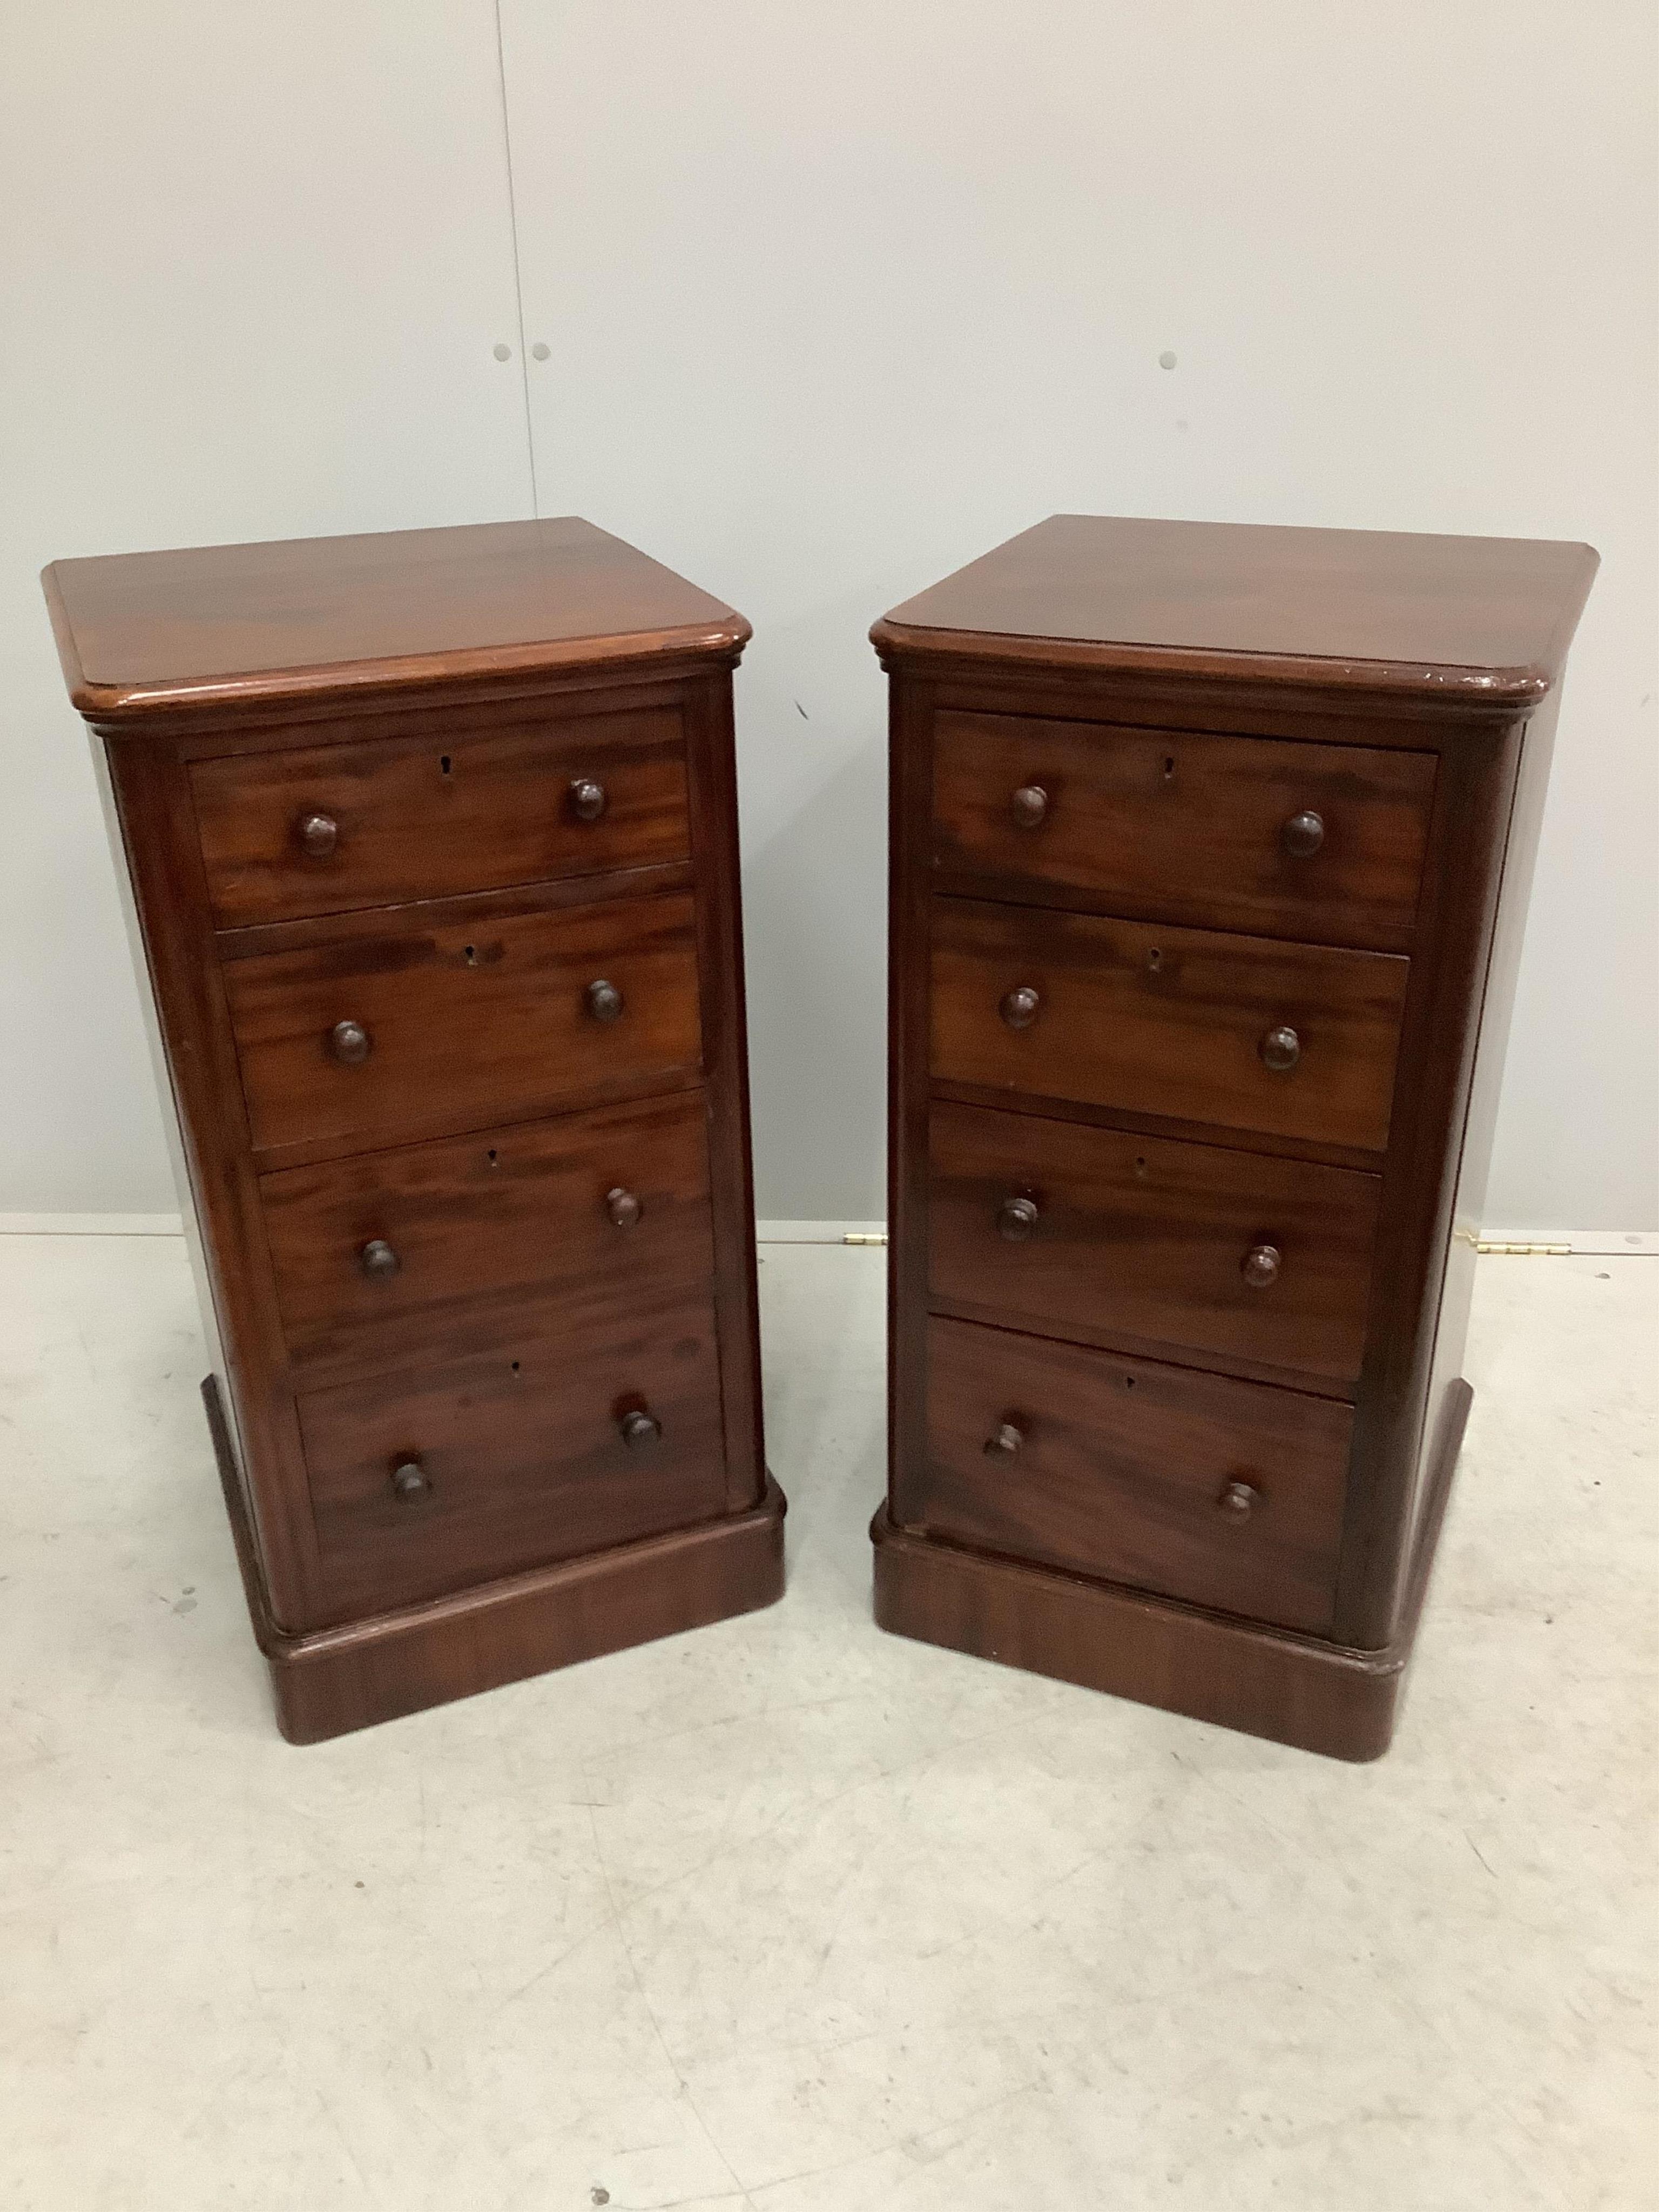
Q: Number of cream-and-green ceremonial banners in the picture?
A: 0